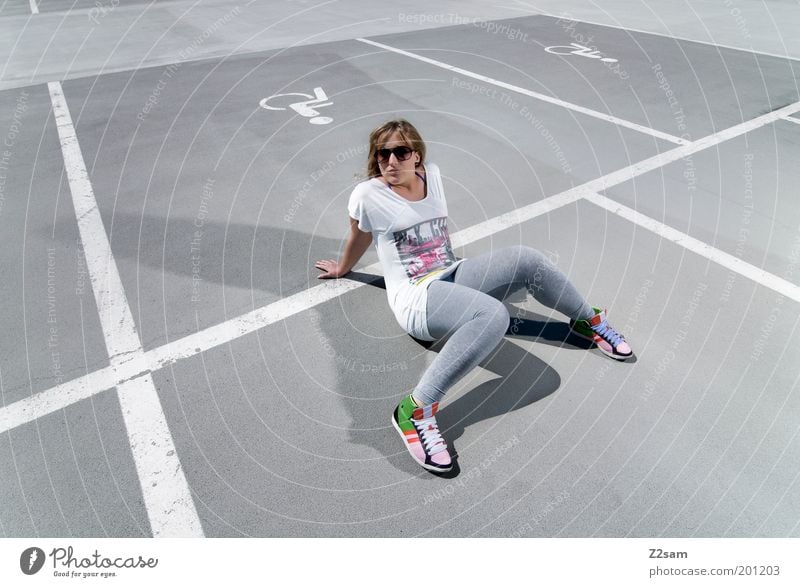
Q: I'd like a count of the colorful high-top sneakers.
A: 2